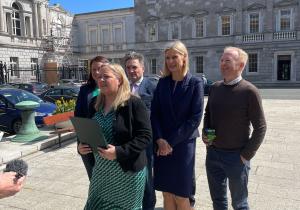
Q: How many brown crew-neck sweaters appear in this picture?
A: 1